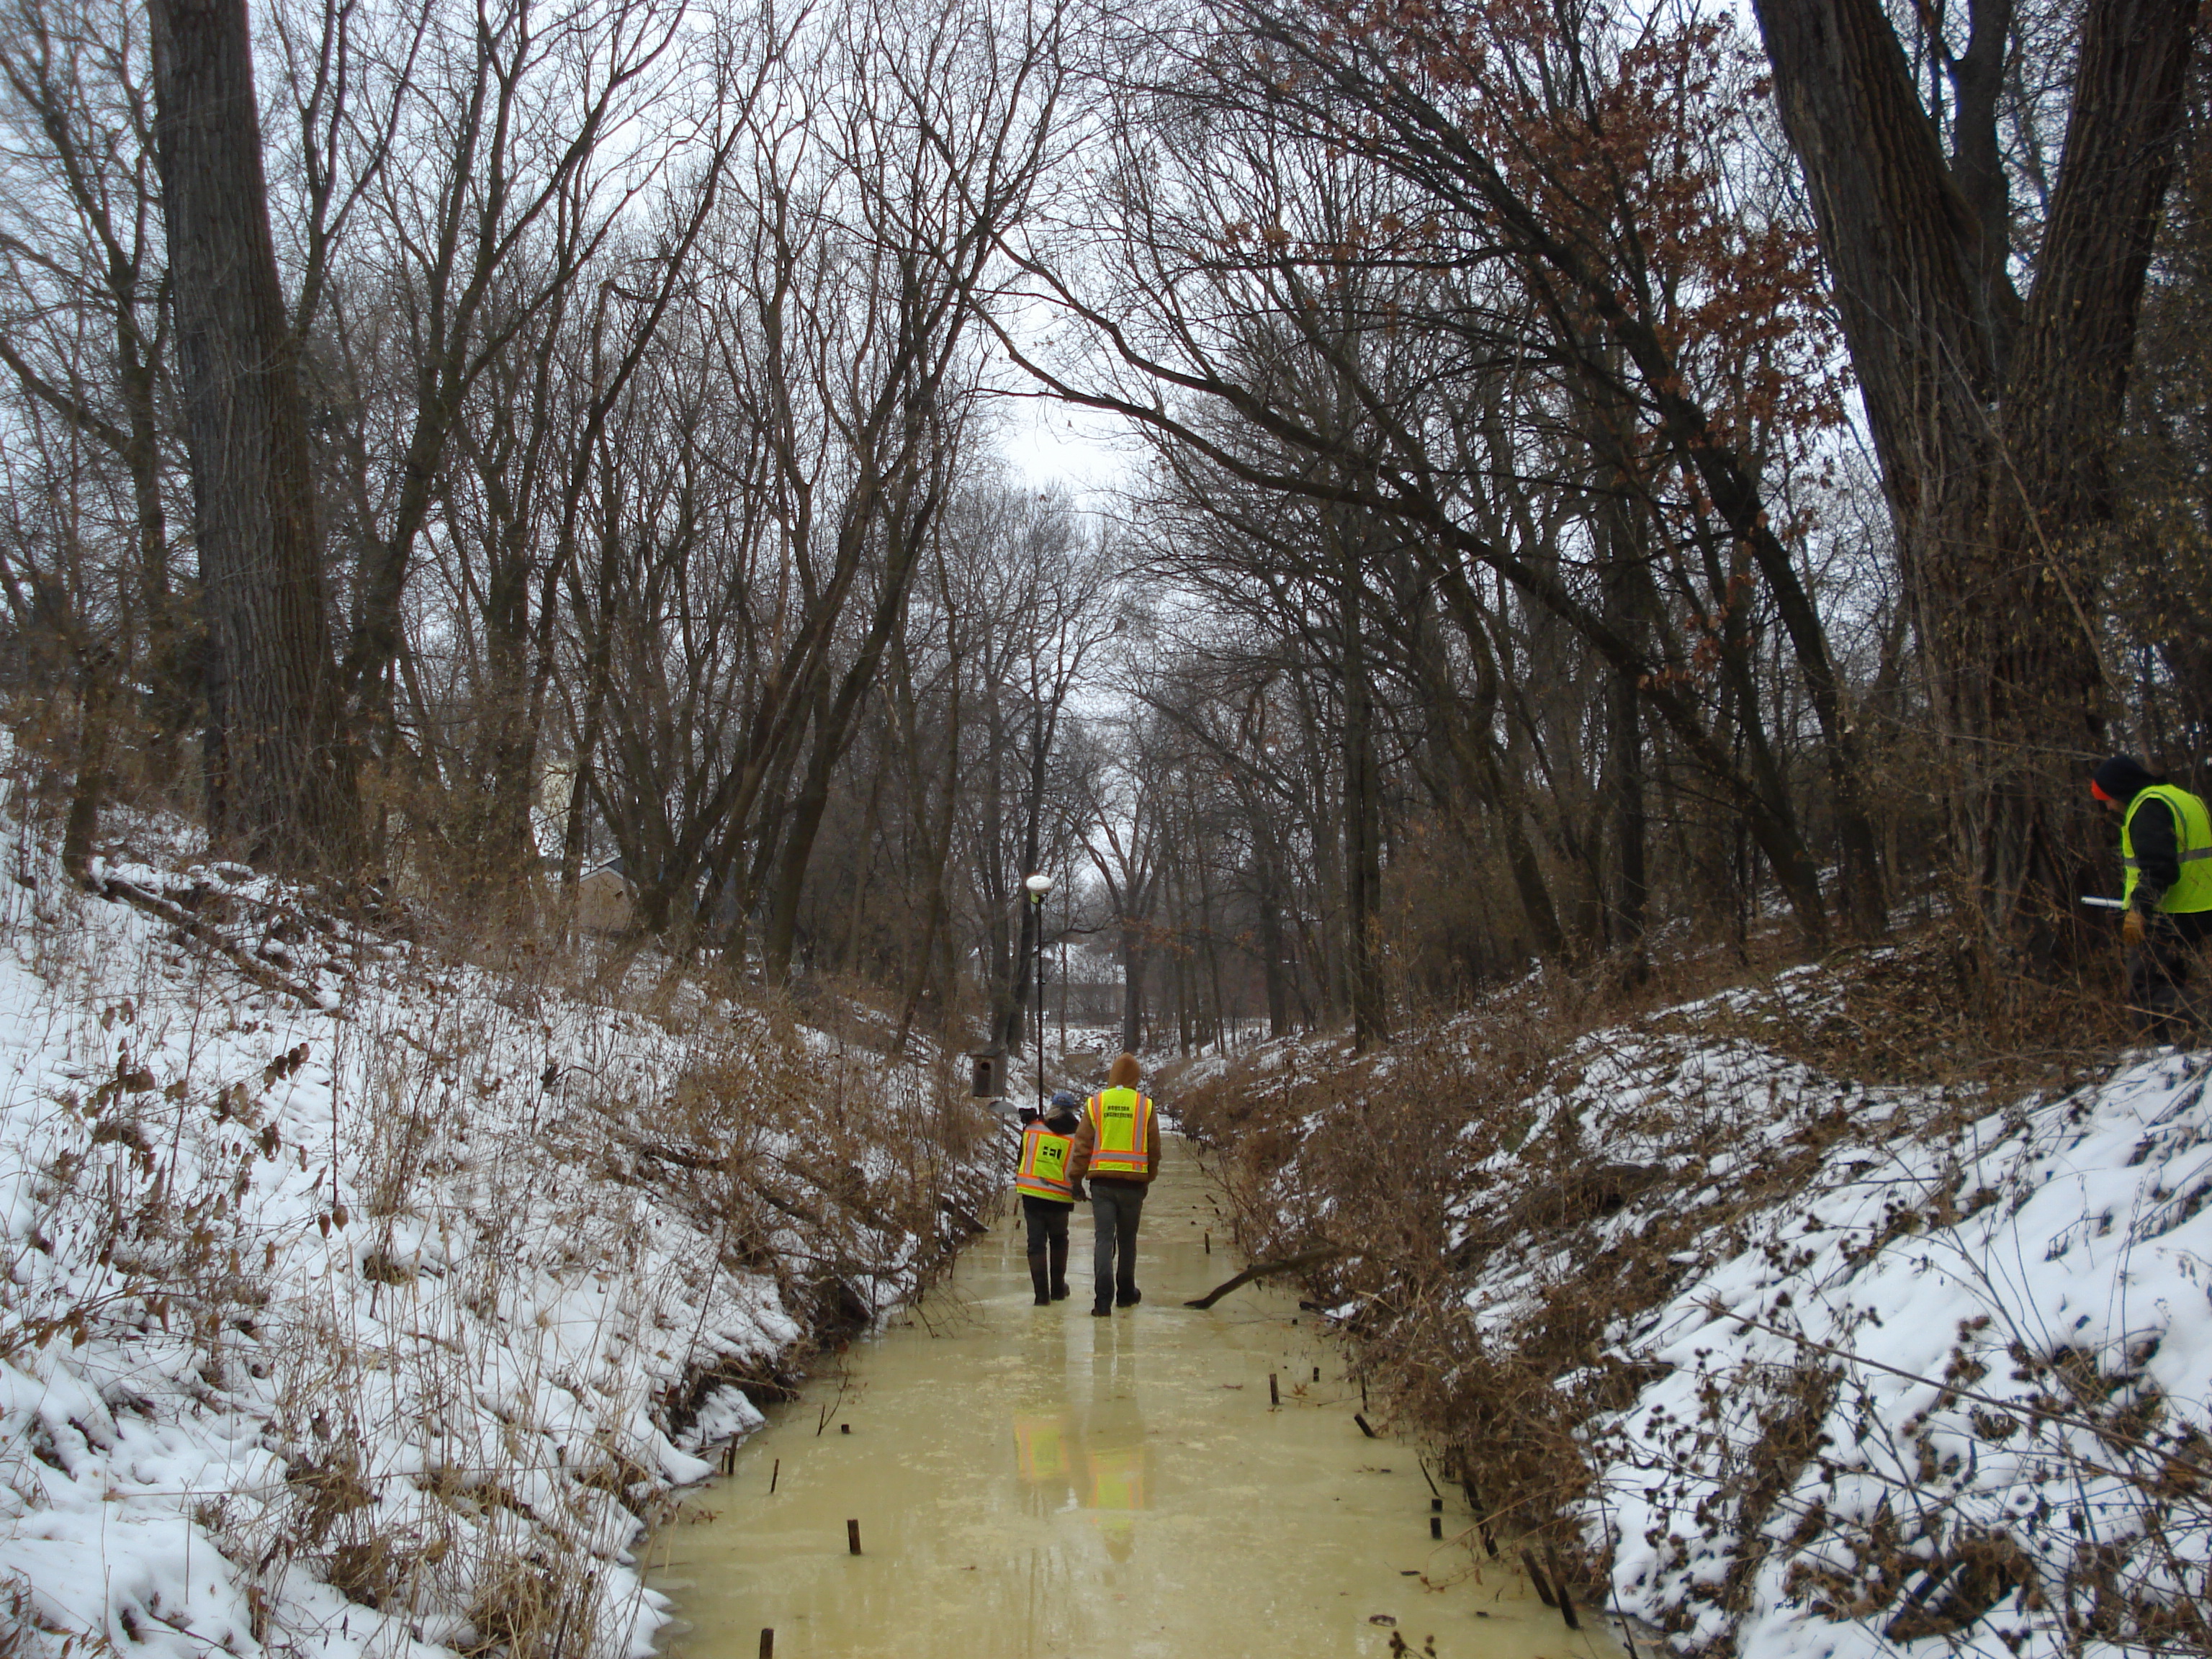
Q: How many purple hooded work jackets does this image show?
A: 0